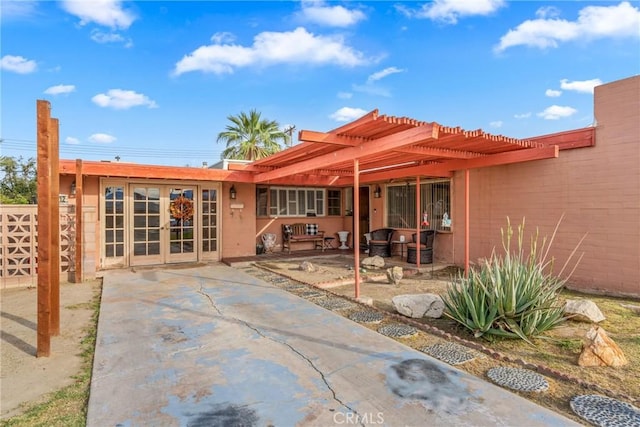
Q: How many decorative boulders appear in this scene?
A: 6